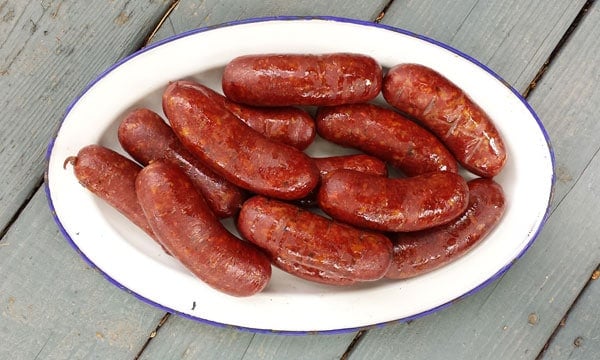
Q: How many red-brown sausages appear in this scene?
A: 12